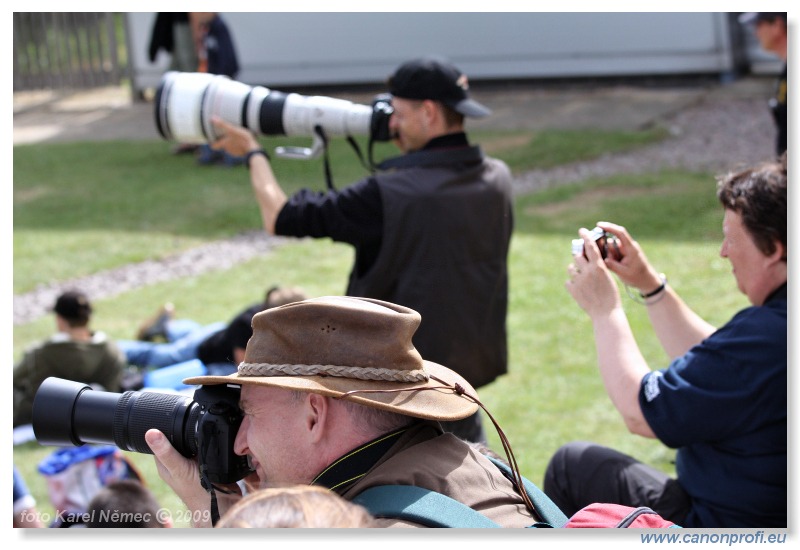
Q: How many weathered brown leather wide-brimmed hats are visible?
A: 1